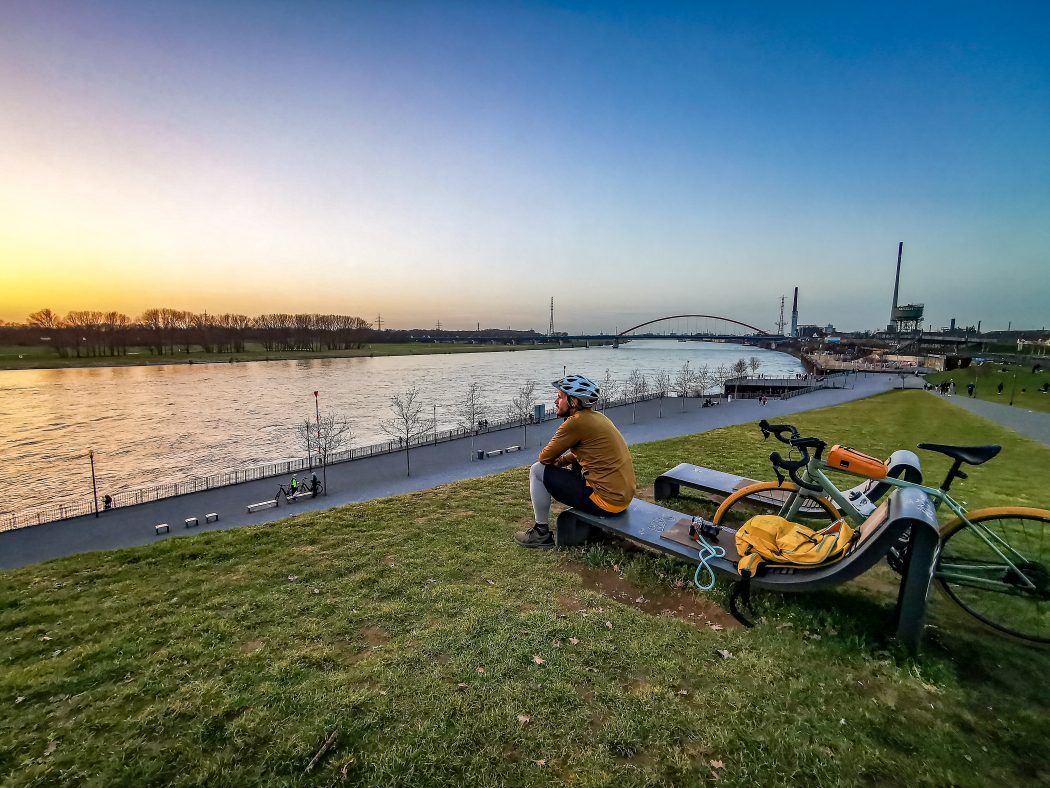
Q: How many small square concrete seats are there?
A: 3